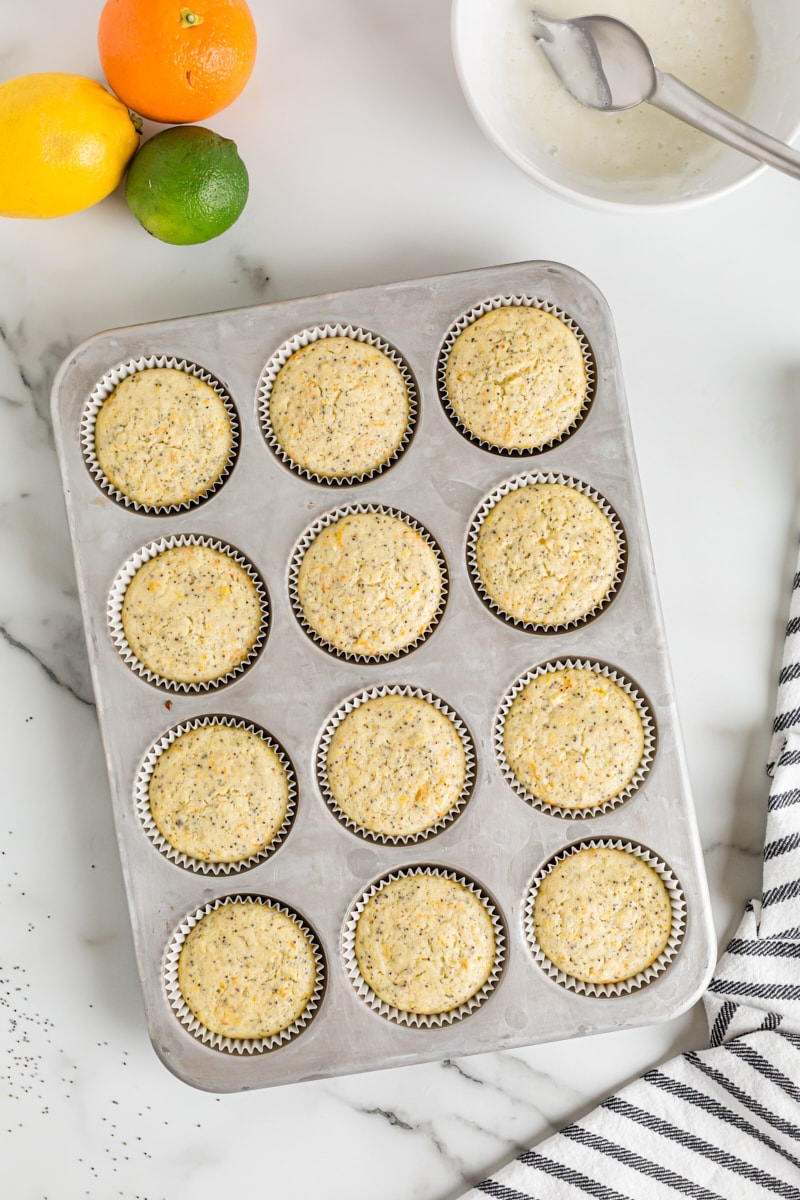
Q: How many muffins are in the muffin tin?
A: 12